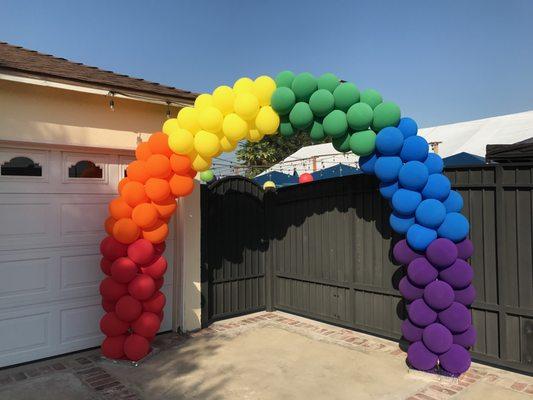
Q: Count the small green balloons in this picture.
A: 1